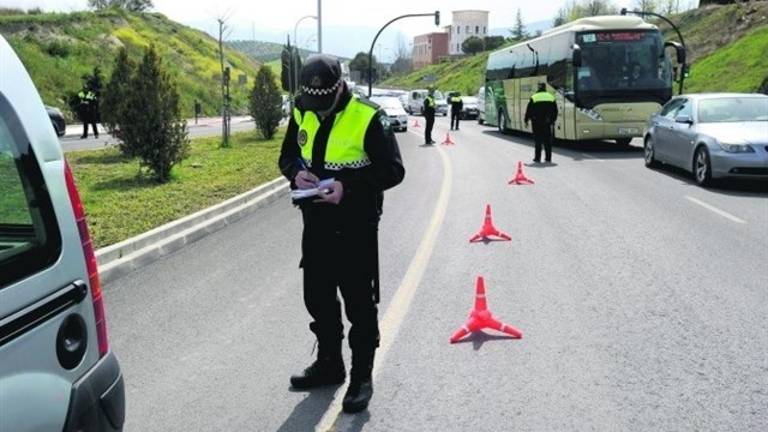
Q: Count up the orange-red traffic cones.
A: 5